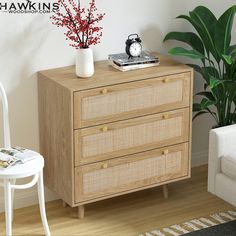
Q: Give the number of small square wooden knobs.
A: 6